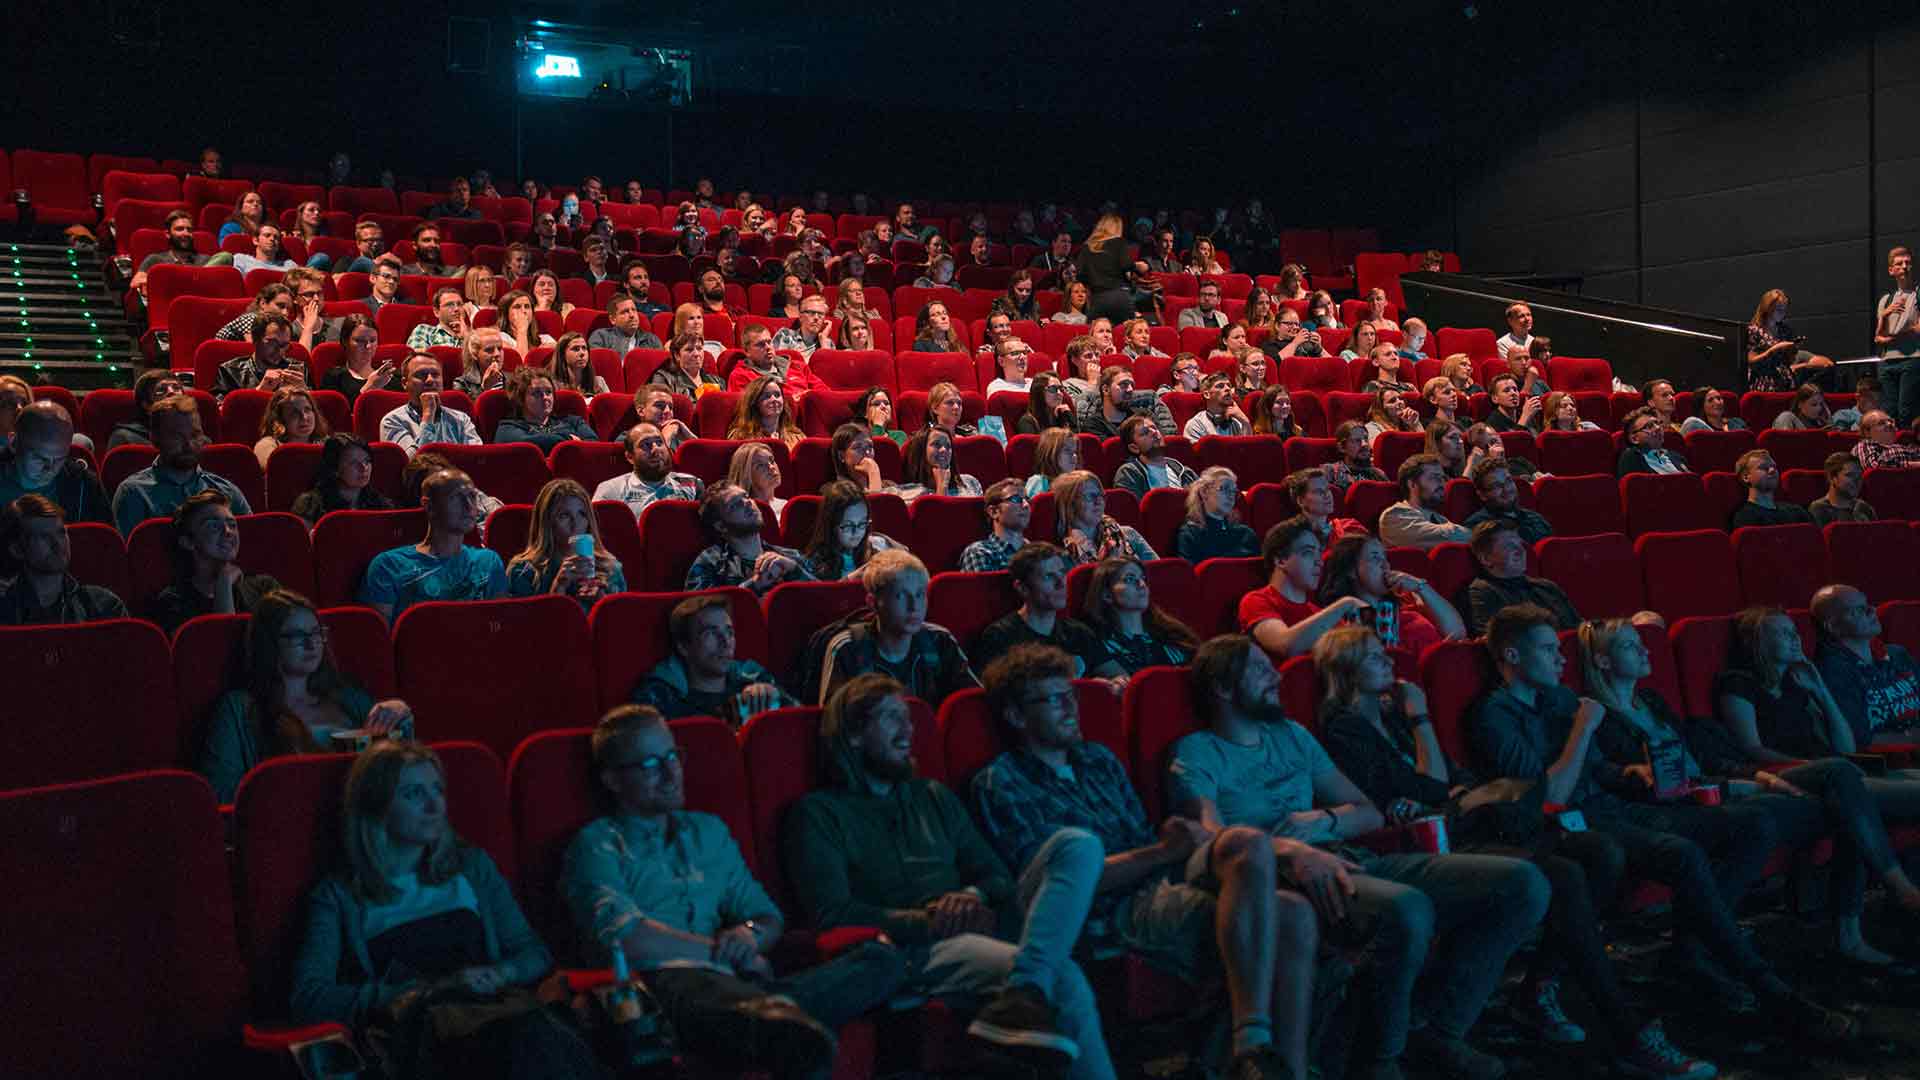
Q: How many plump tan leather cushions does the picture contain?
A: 0